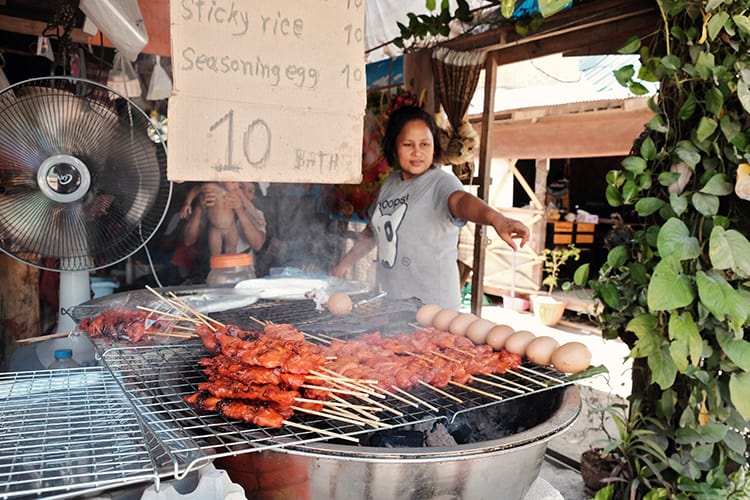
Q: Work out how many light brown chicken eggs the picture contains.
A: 9